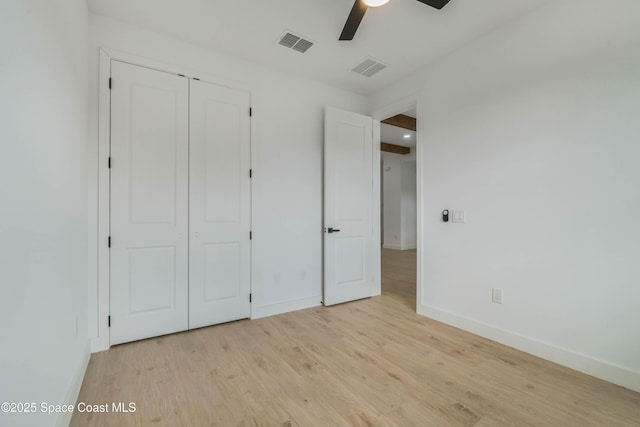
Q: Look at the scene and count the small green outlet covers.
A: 0